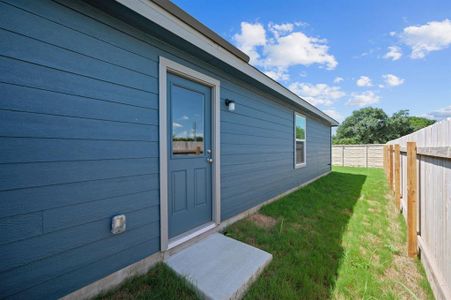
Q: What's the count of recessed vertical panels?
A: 2